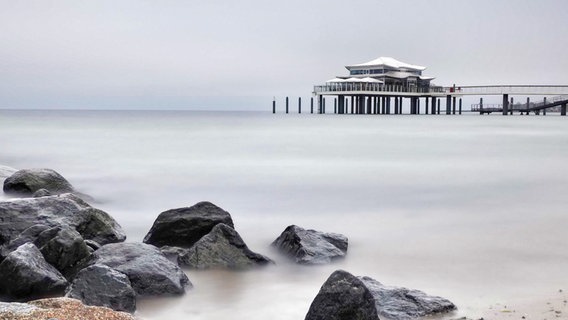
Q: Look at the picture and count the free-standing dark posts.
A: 4